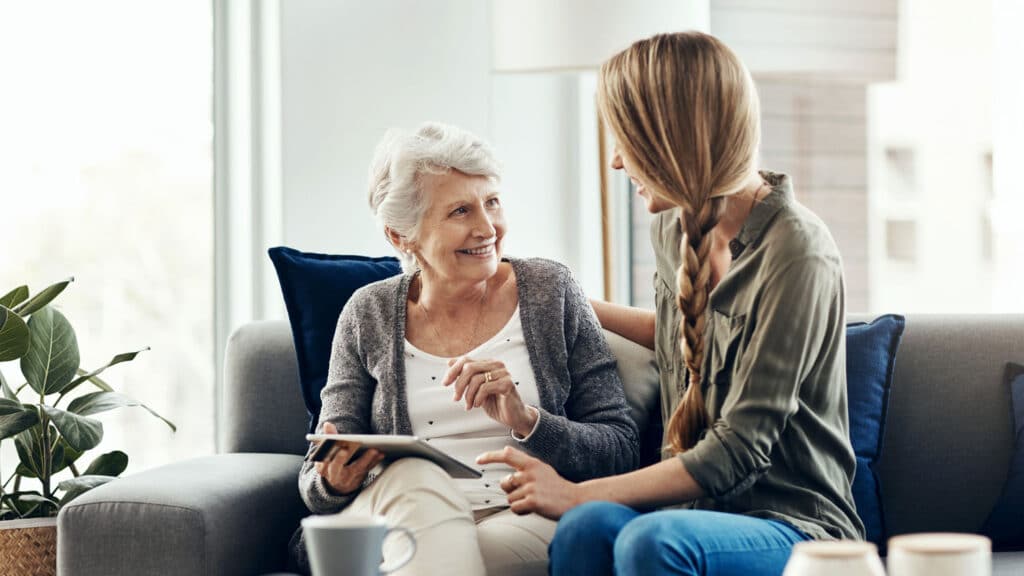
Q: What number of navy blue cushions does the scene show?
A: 3